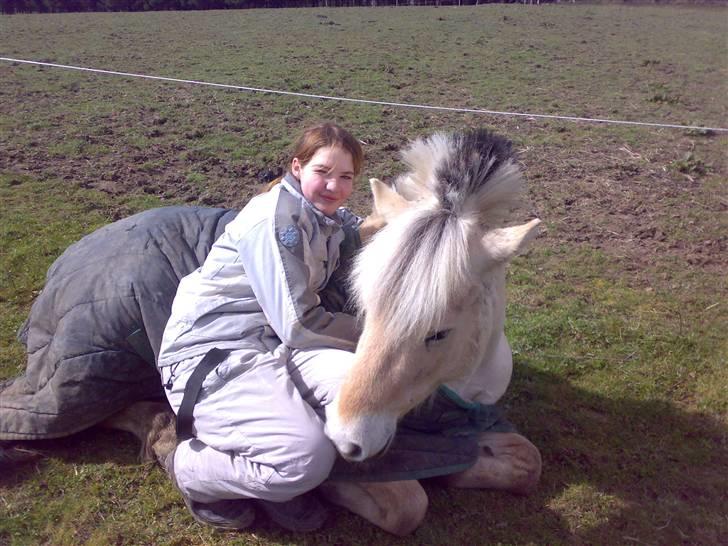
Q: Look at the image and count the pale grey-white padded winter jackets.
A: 1